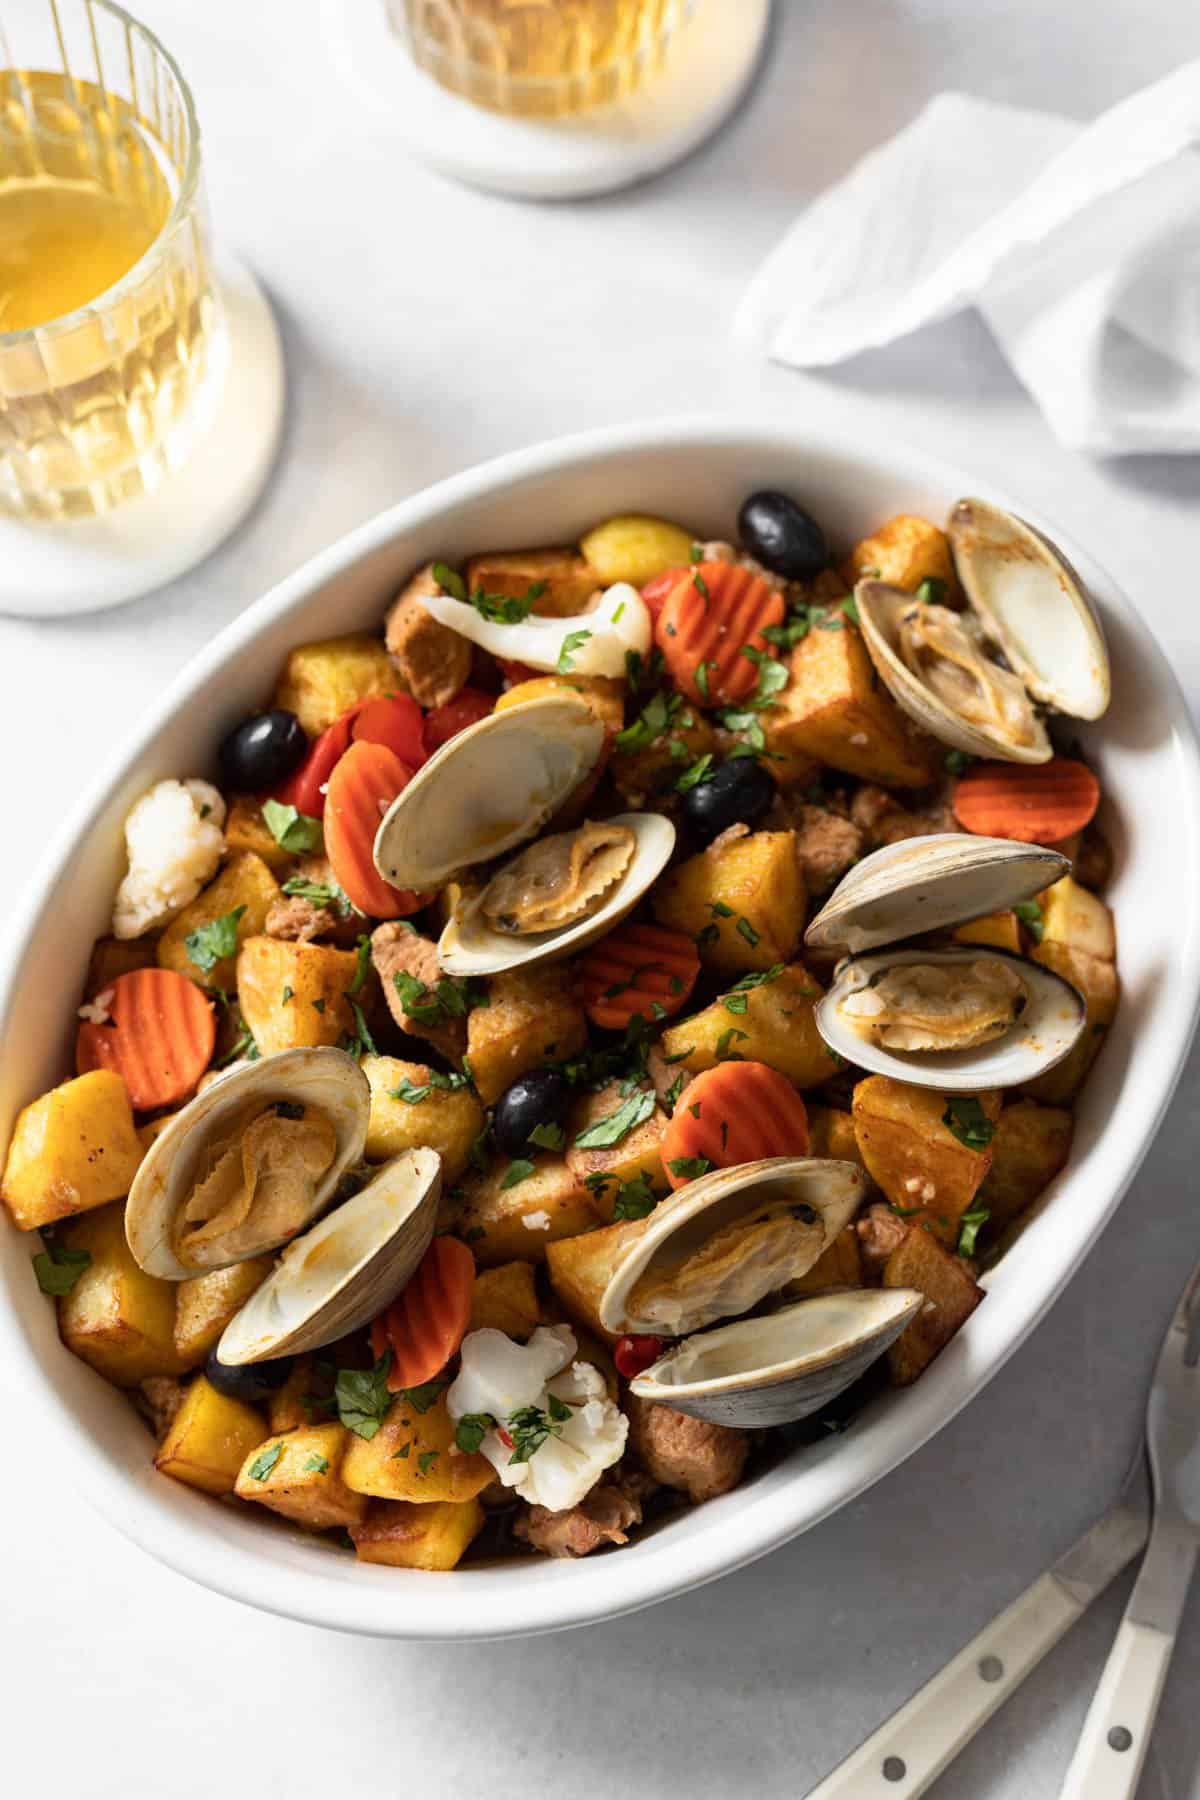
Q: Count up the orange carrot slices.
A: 7